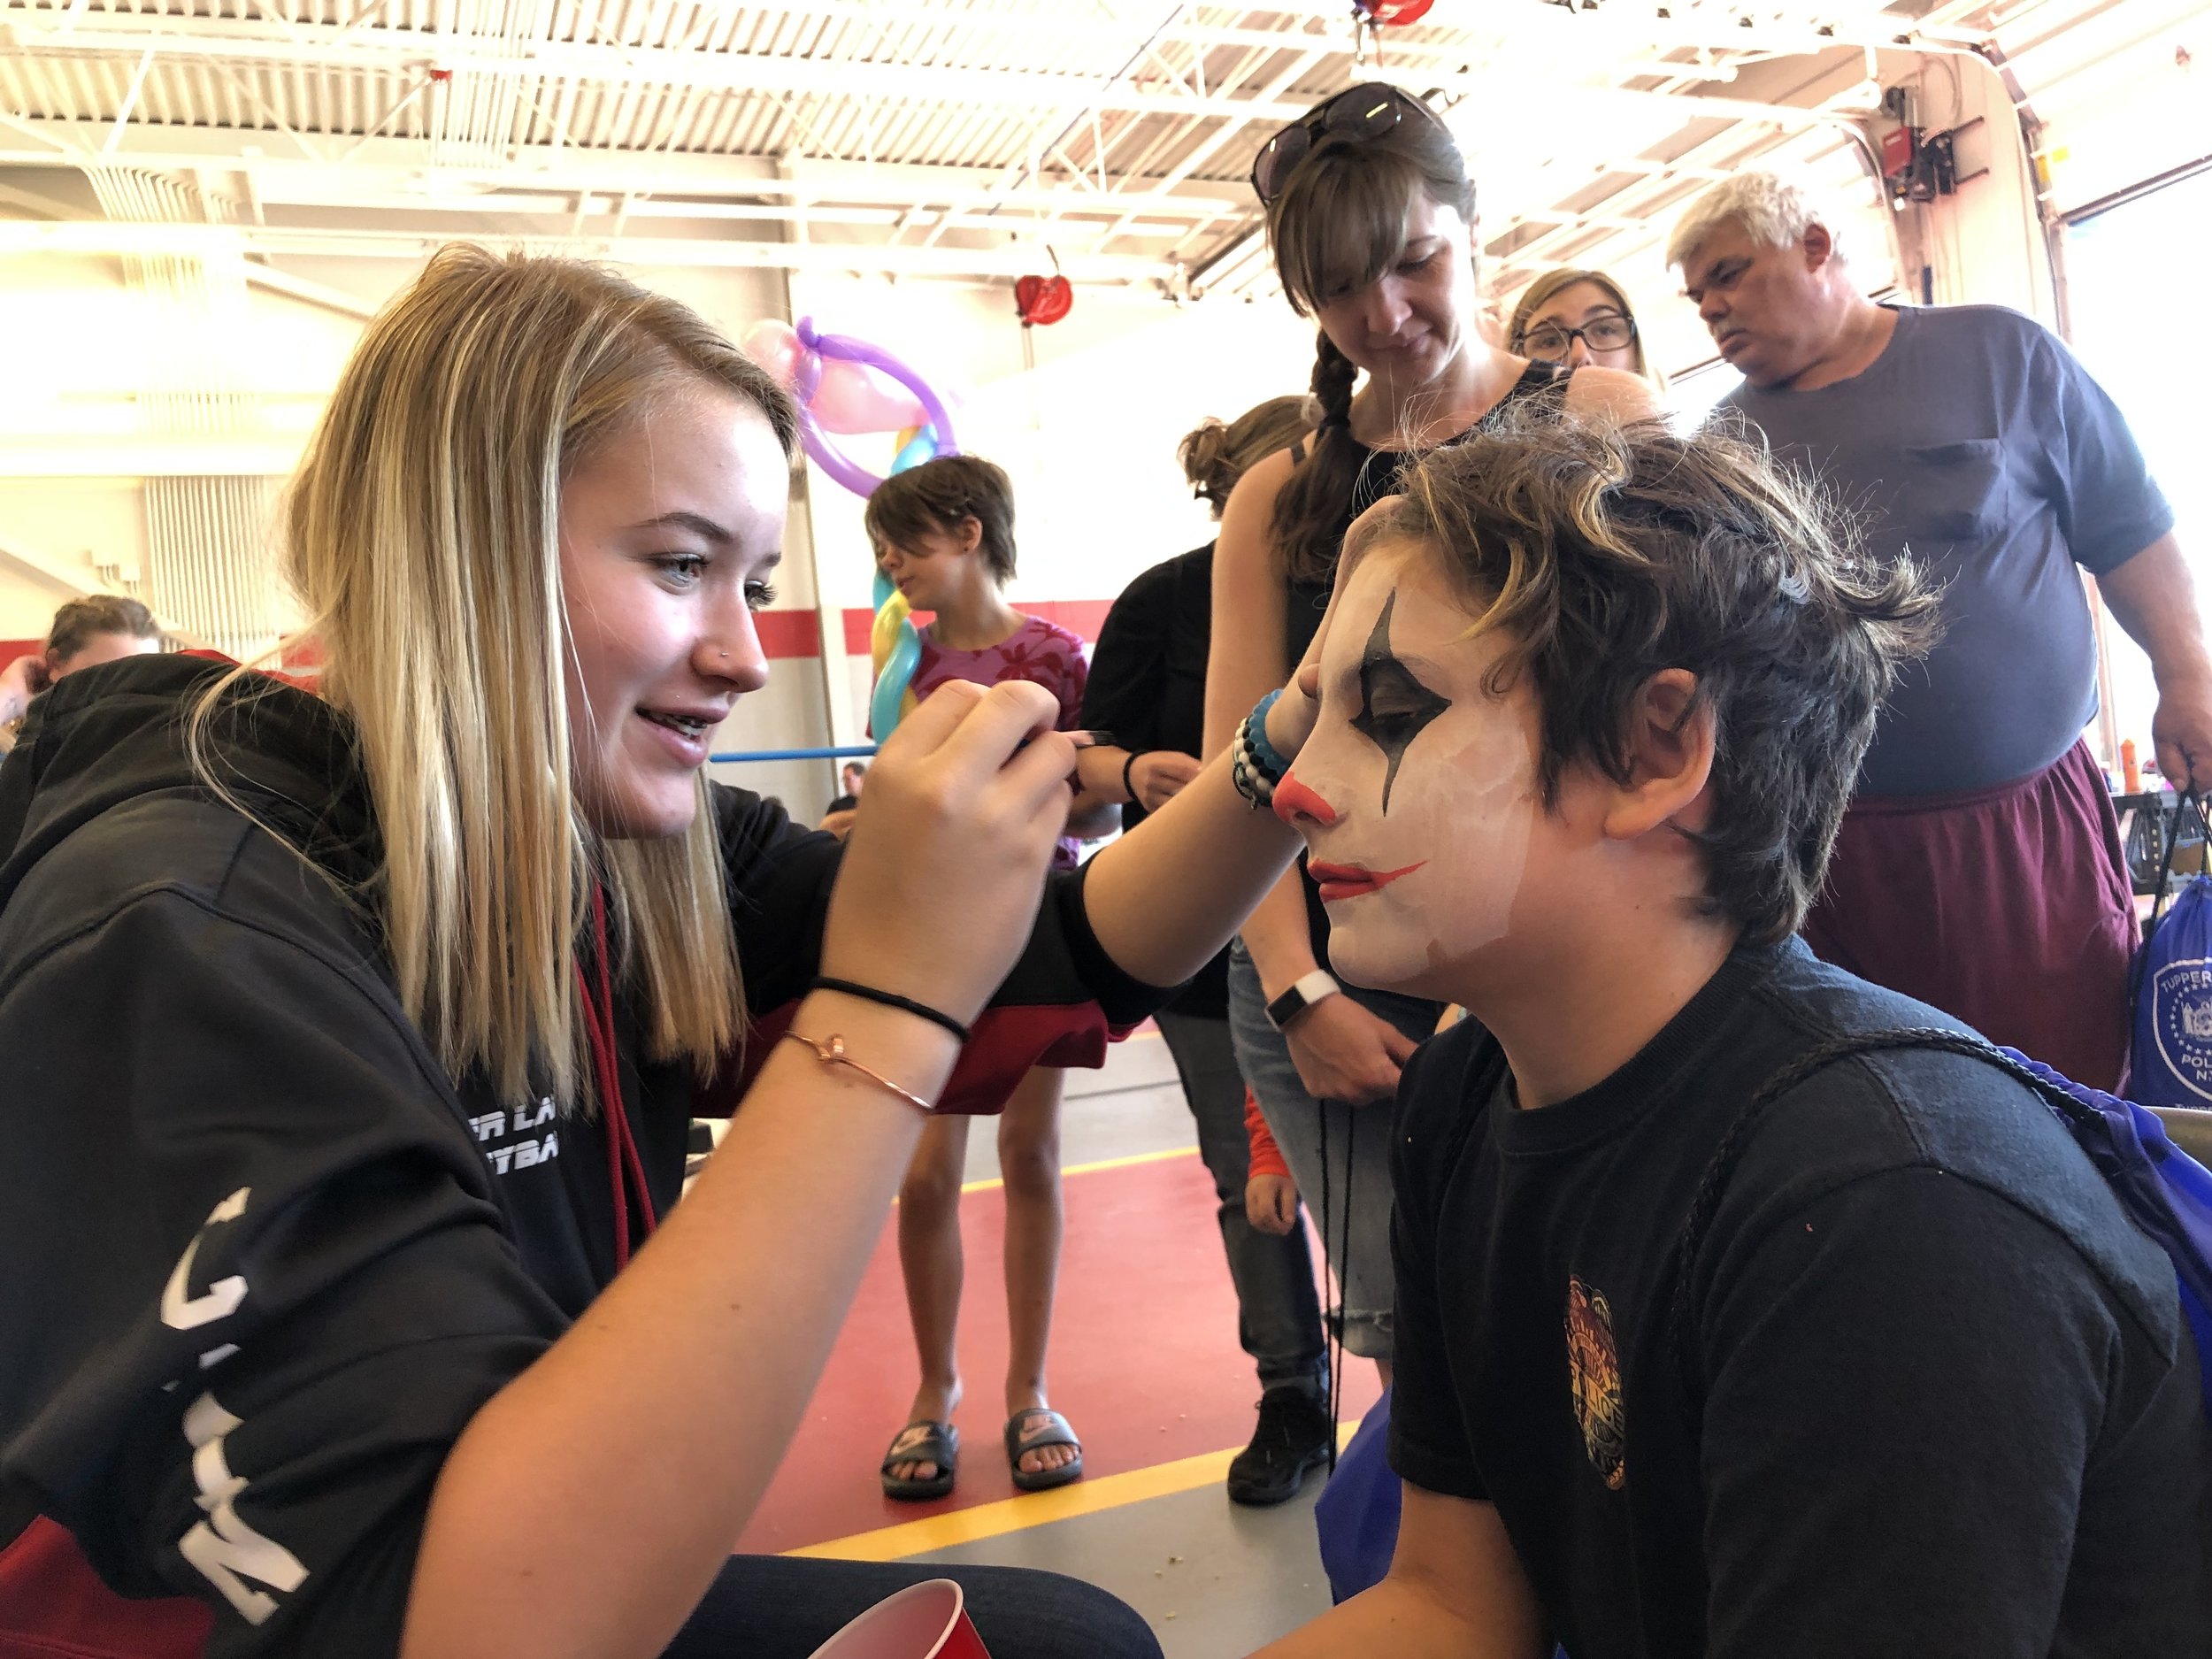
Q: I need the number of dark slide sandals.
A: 2